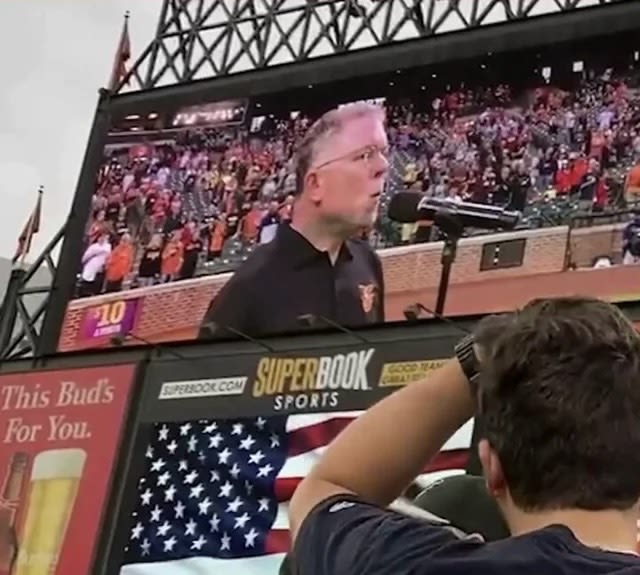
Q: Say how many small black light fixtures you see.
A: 4